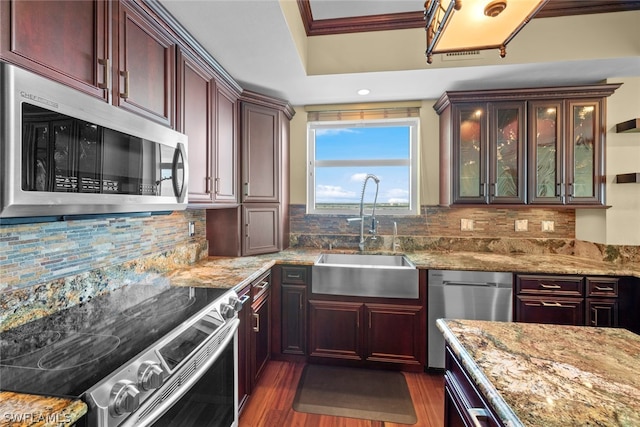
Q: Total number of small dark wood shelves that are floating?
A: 2